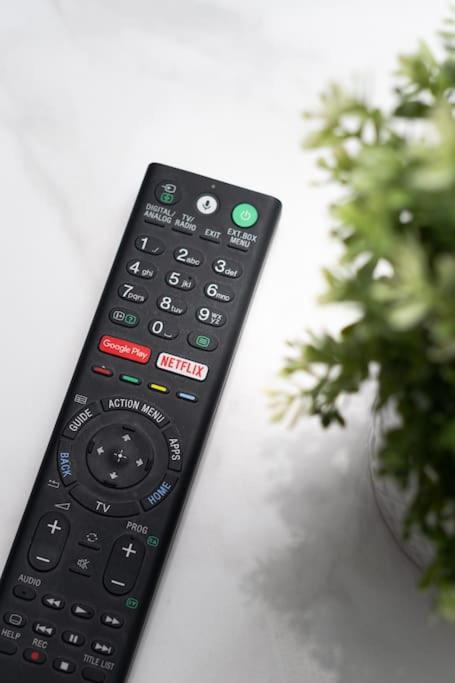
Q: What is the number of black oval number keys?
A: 10